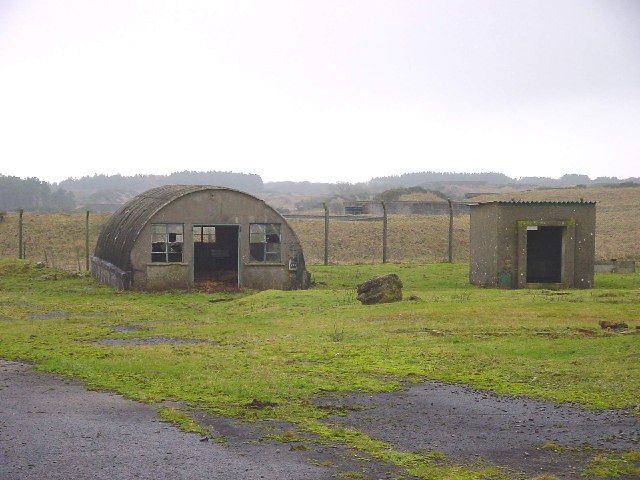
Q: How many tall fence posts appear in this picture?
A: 5